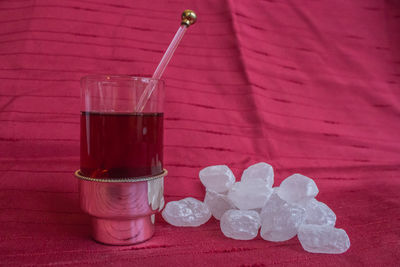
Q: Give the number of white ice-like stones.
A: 10